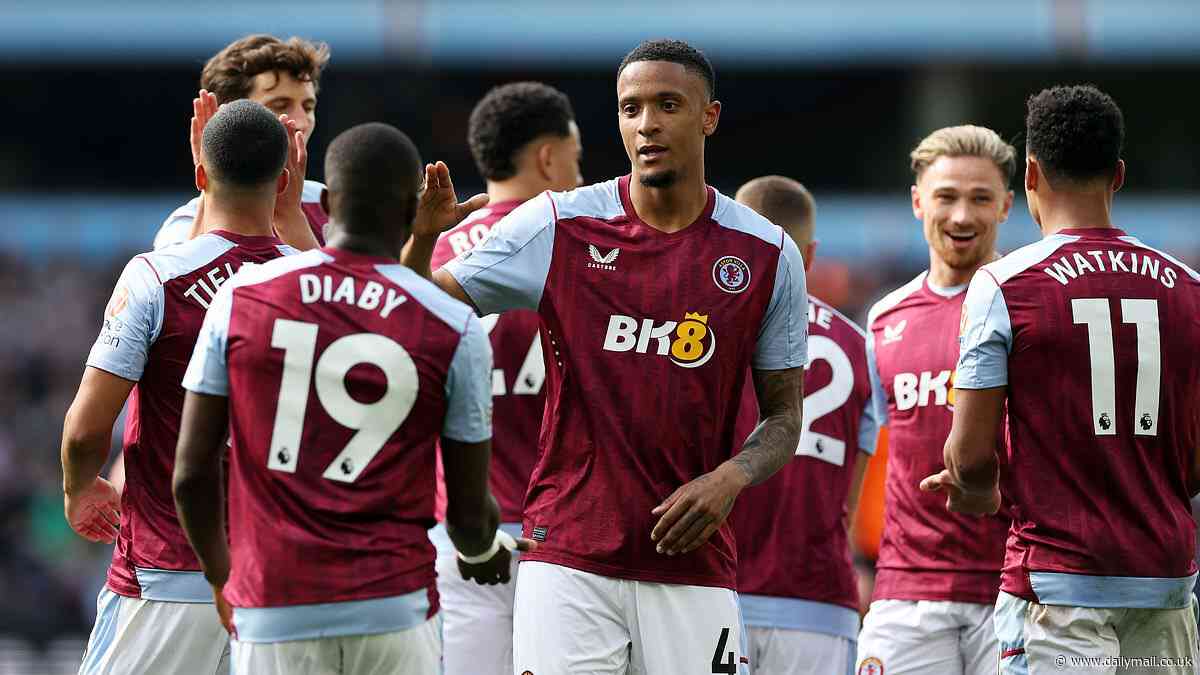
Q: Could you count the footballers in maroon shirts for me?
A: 8